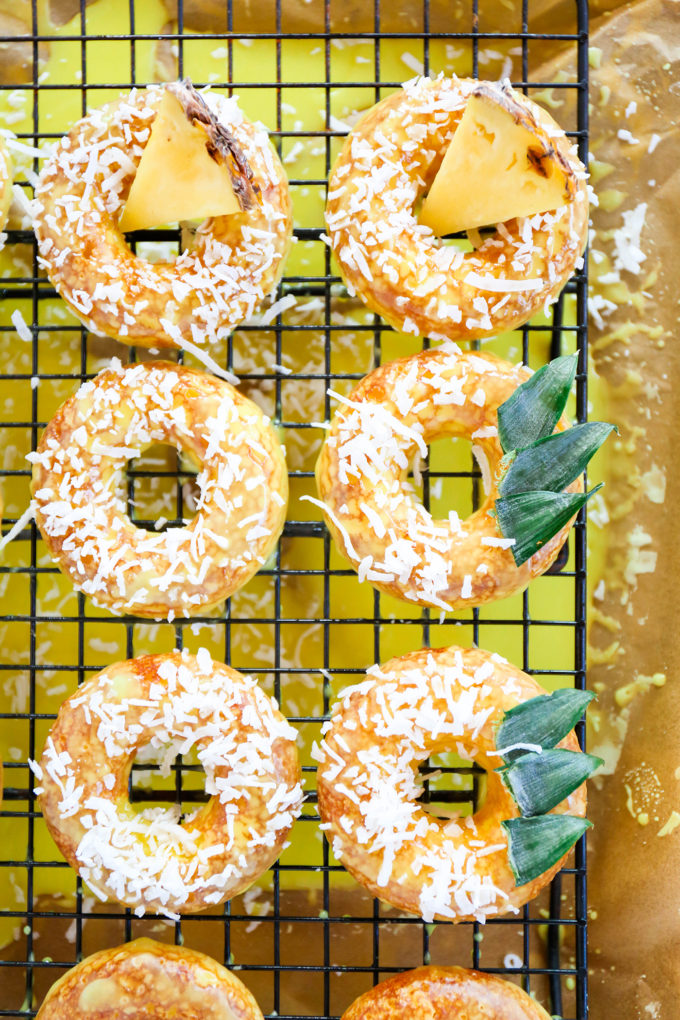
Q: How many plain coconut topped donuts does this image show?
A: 2